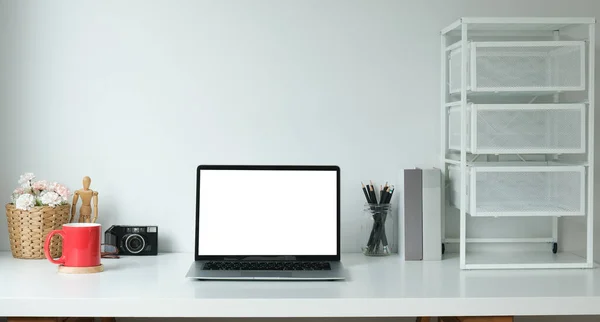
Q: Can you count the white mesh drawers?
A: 3